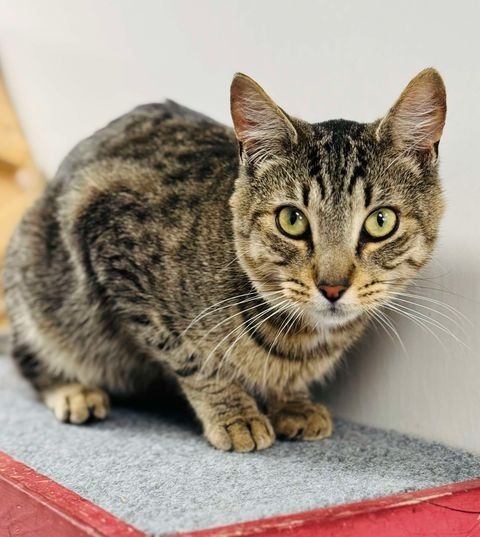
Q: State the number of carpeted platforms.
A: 1